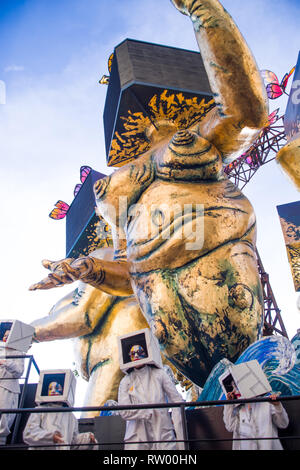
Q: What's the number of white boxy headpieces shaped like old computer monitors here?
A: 4